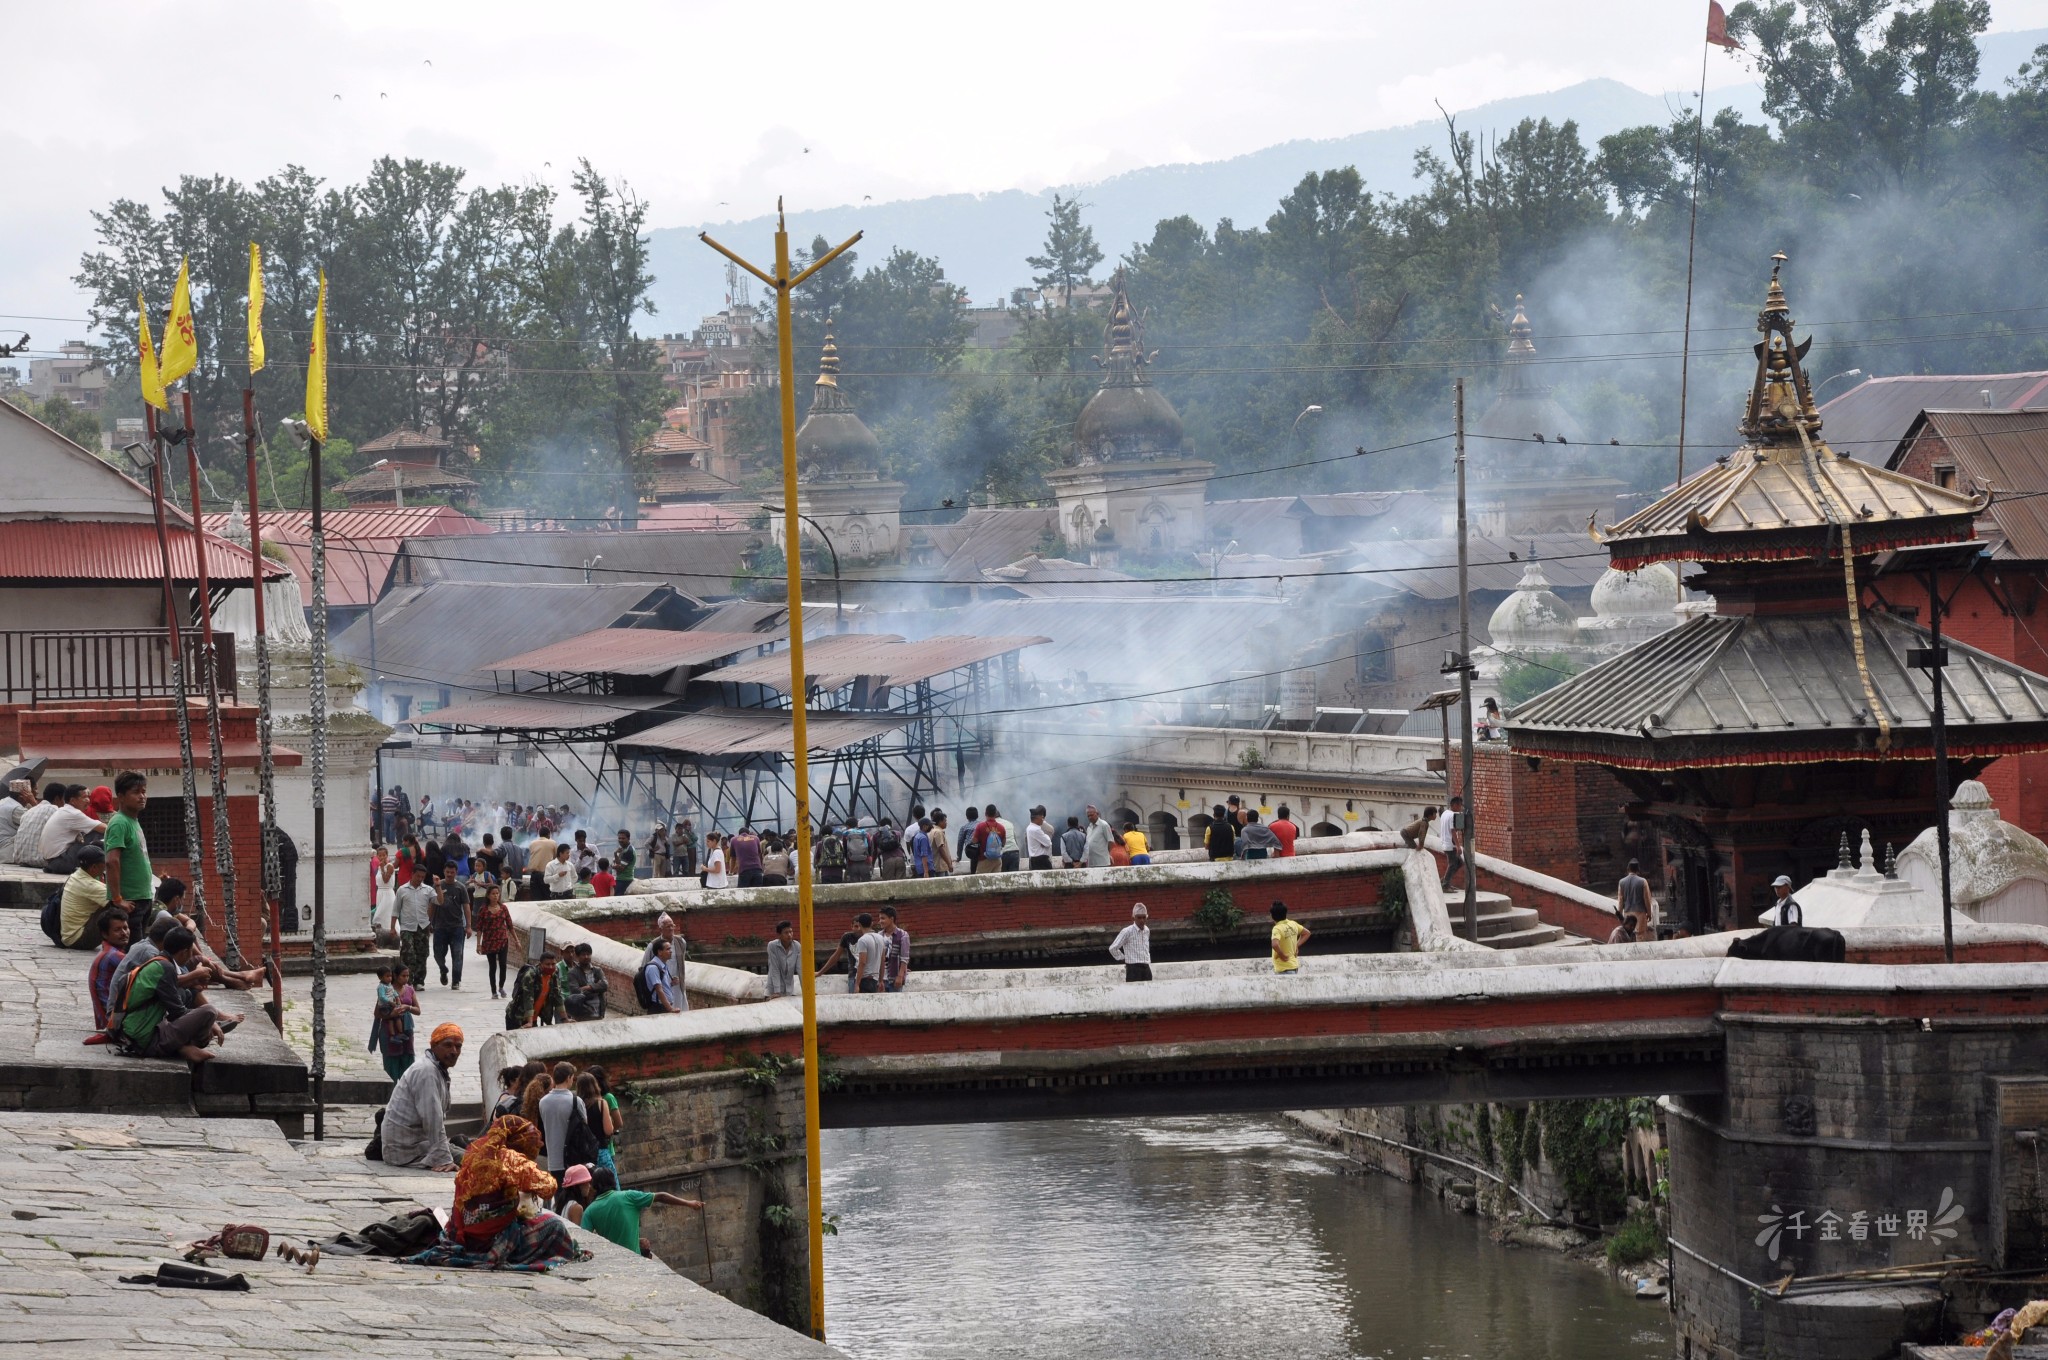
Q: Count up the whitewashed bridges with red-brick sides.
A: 2